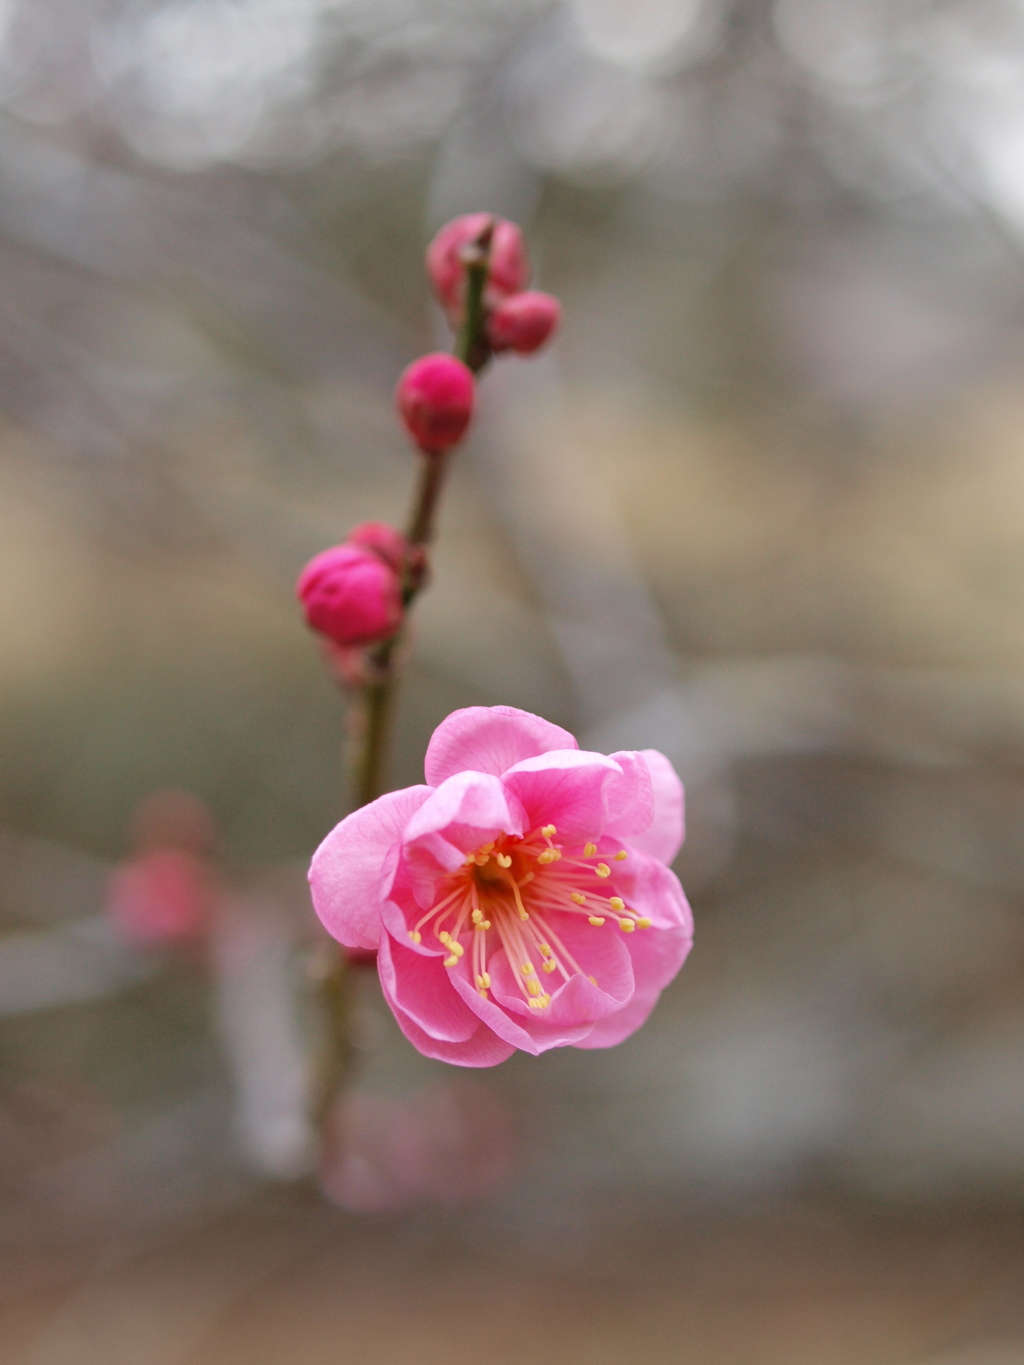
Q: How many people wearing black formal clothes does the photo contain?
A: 0